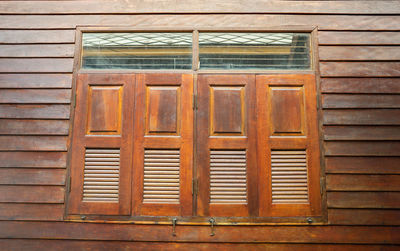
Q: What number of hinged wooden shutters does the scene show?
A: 4